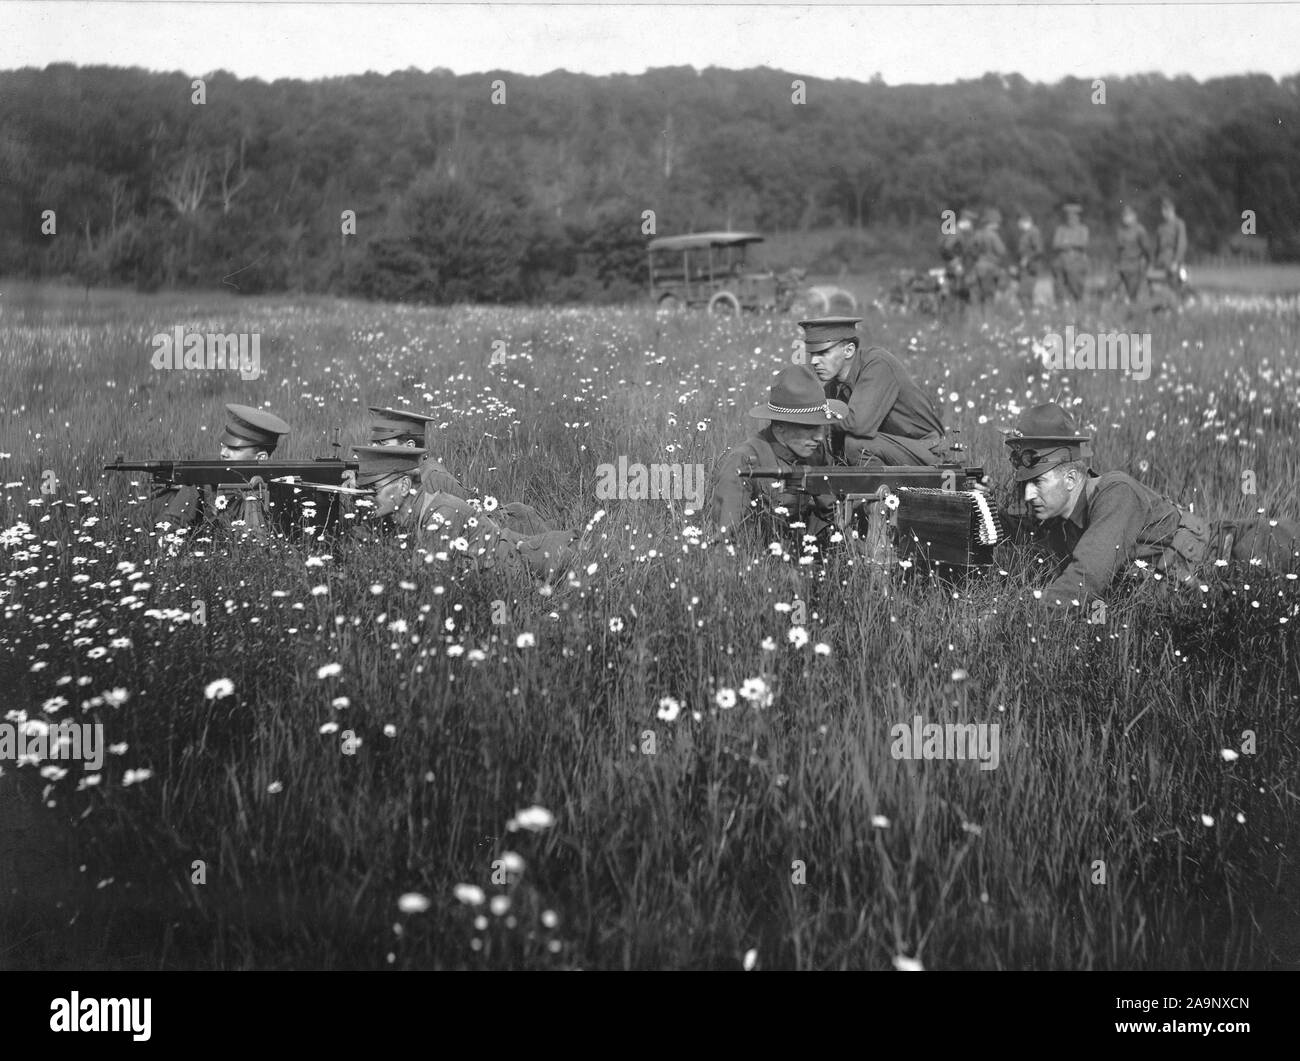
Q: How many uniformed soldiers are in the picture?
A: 12